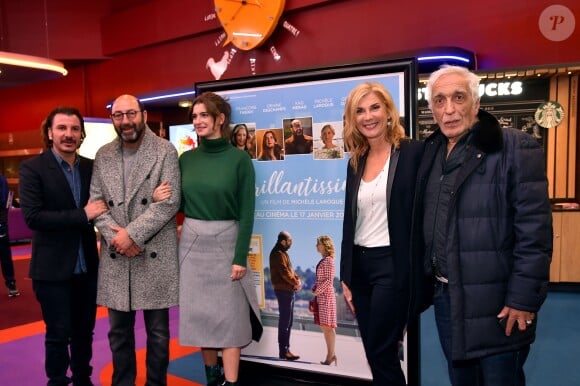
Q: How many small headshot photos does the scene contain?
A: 4